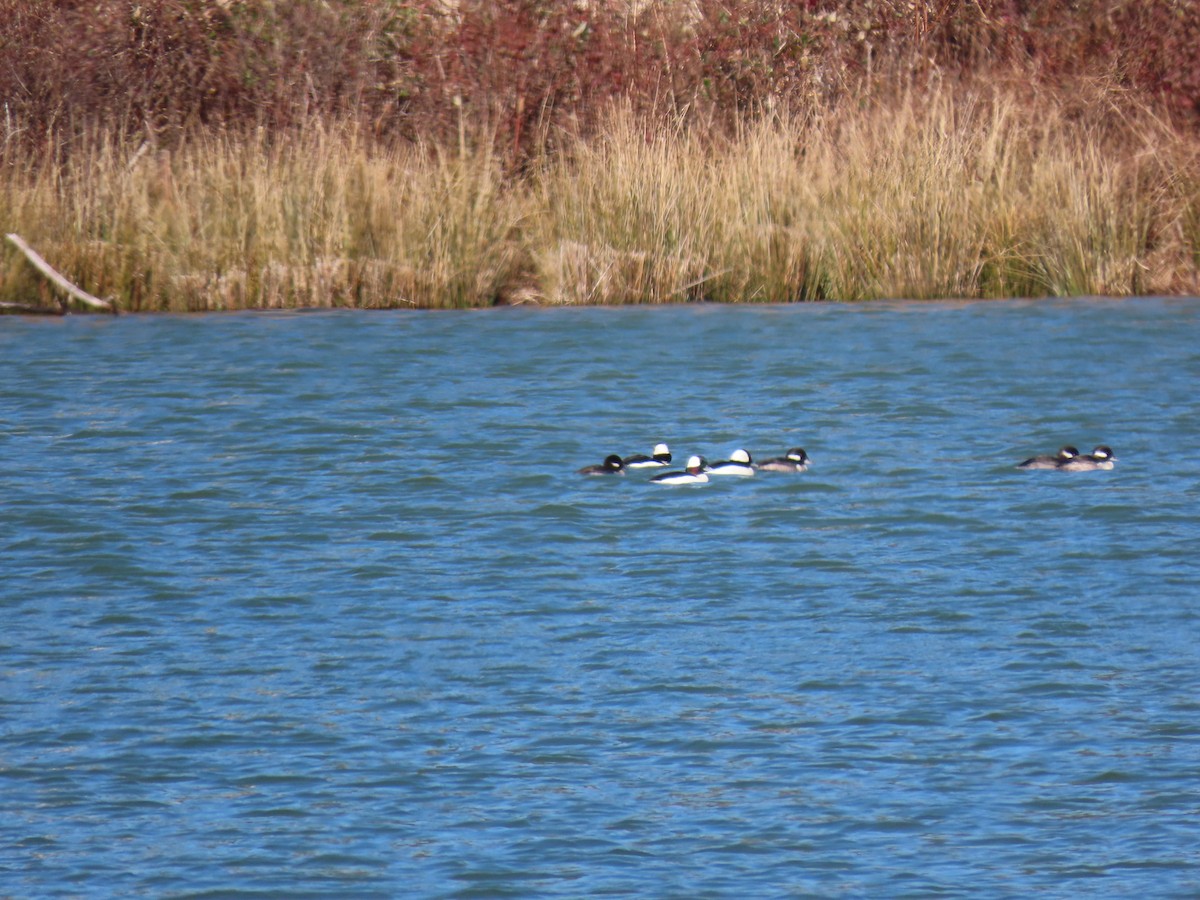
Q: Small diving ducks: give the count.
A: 7